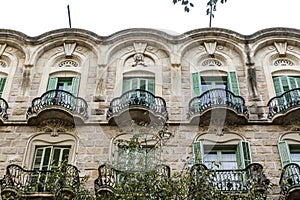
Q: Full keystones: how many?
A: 4